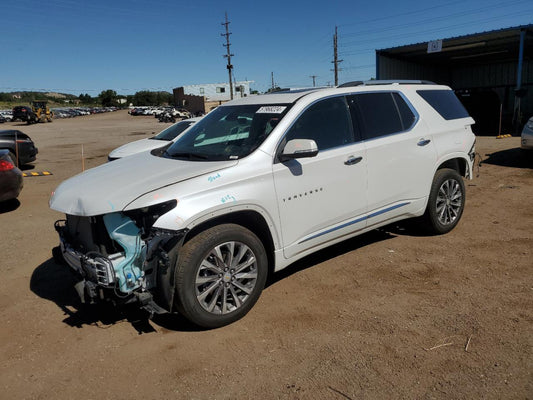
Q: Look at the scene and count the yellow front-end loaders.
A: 1